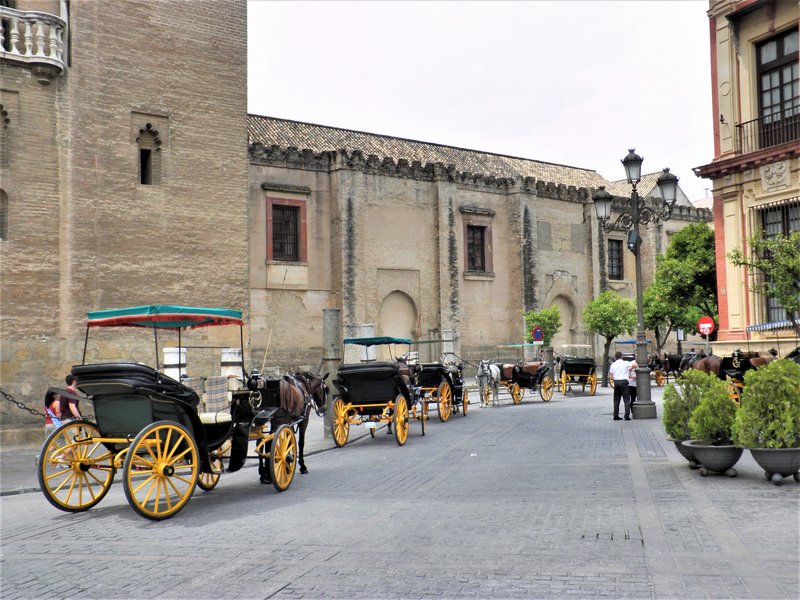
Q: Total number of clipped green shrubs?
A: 3